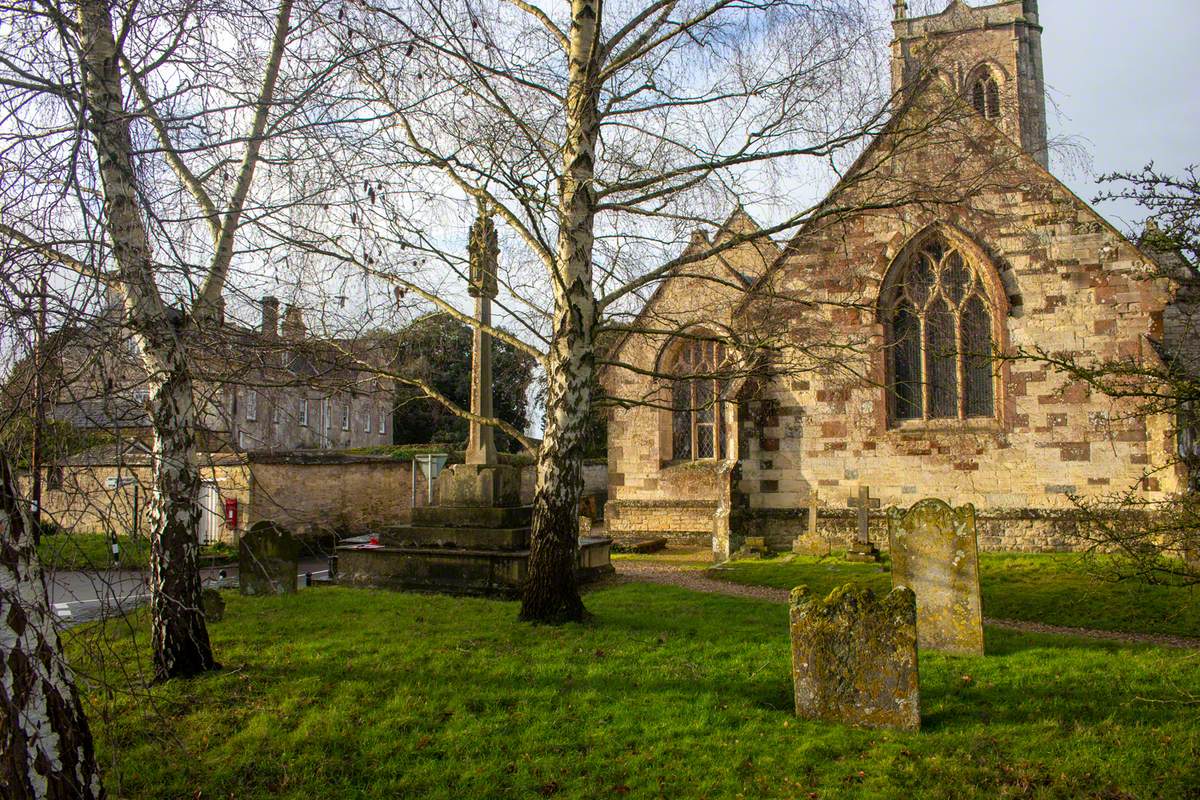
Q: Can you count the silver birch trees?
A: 3